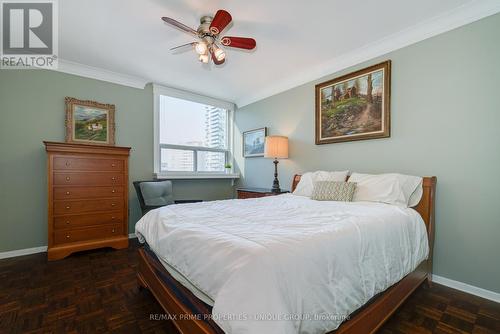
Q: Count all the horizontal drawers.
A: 6